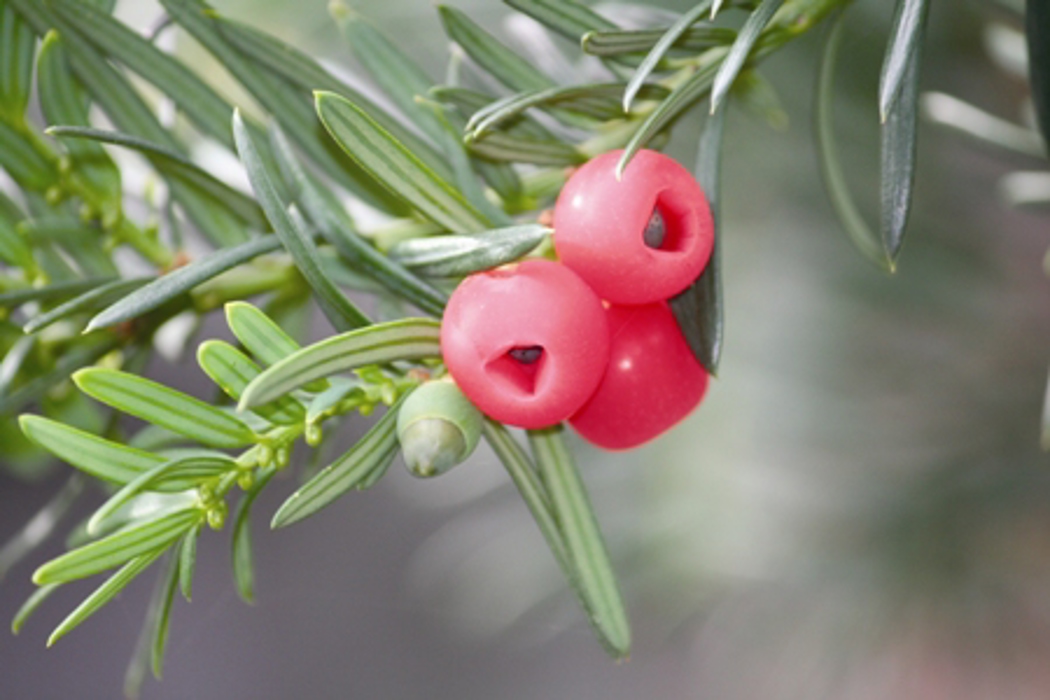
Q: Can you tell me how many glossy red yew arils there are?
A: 3